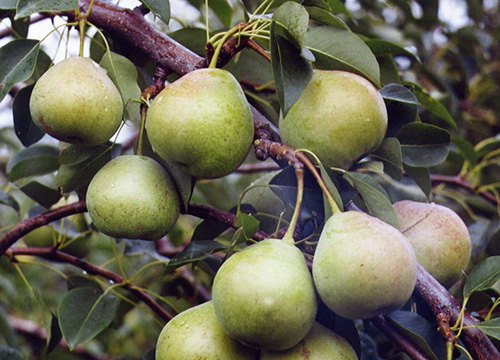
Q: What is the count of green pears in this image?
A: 9